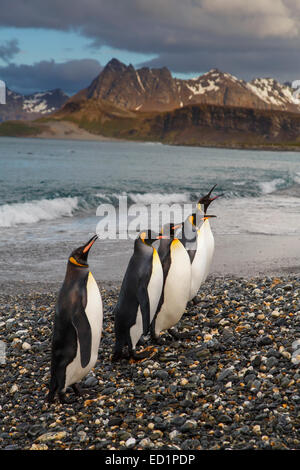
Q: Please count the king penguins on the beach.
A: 5